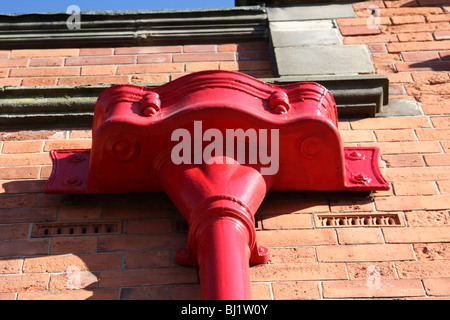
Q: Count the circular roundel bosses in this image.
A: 2